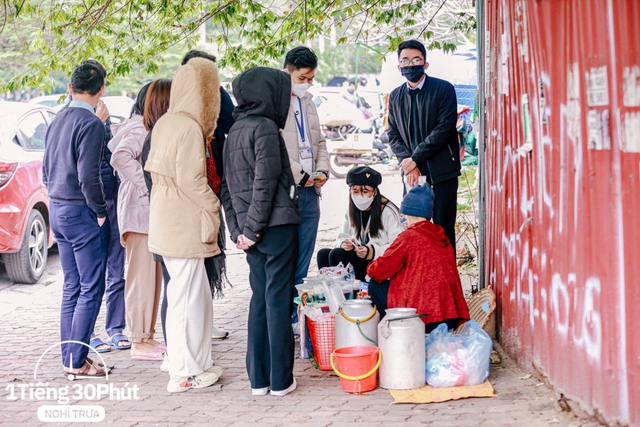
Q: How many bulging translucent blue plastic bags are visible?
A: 1